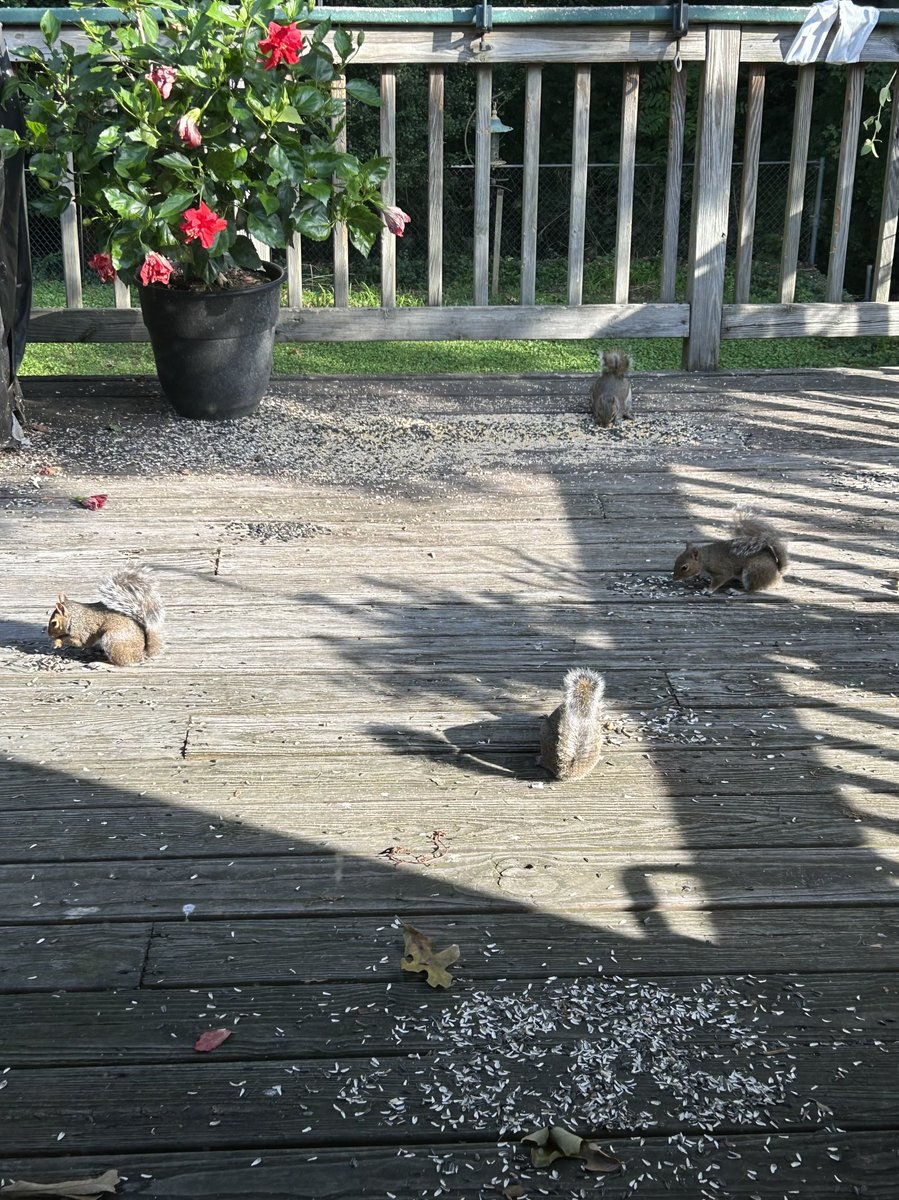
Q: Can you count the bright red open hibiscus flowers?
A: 2